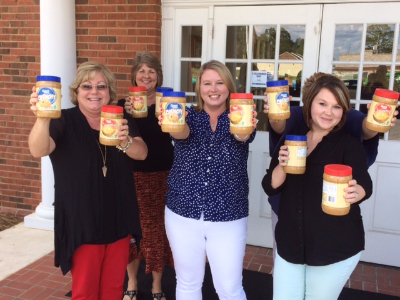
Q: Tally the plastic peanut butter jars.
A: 10